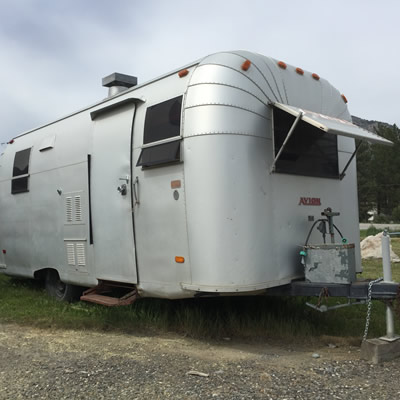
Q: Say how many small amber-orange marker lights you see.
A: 7